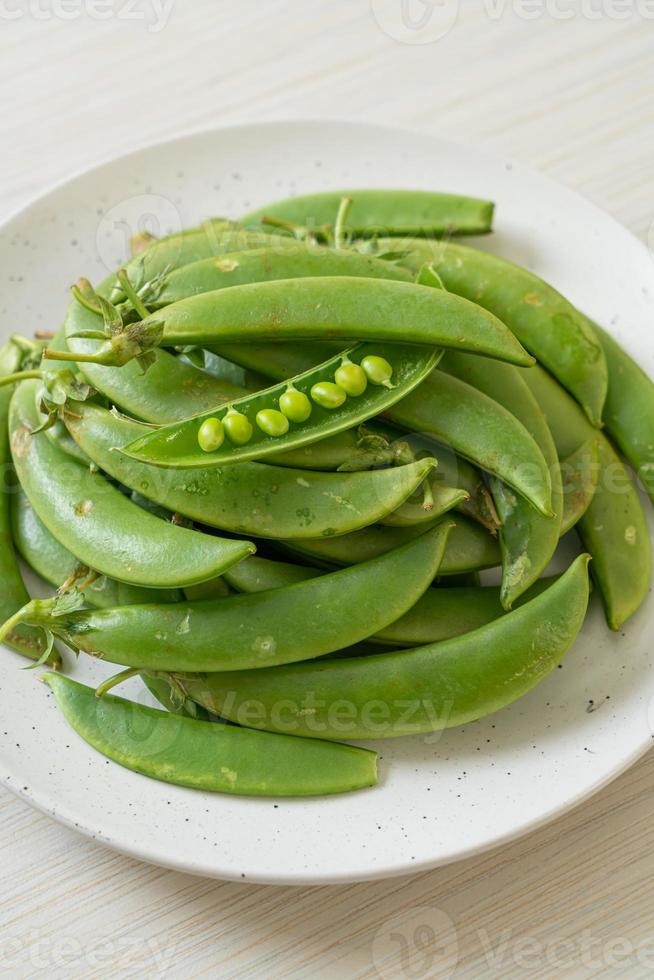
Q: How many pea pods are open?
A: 1